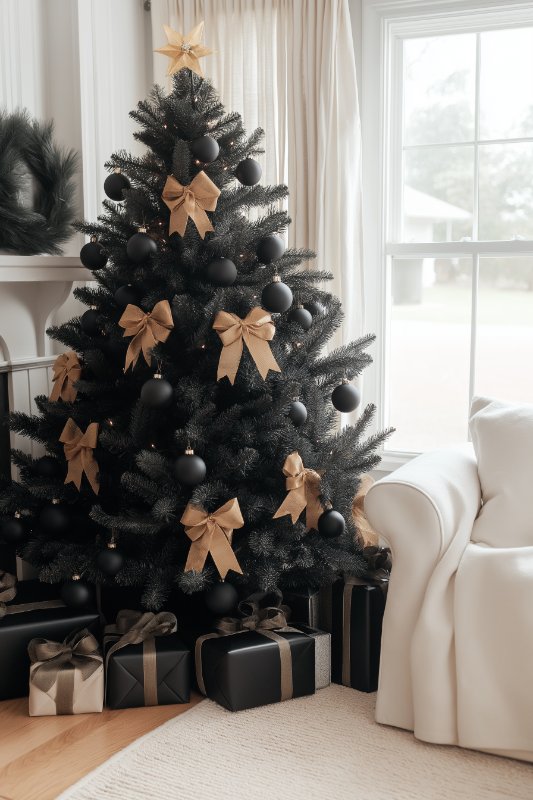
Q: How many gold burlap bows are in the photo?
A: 8